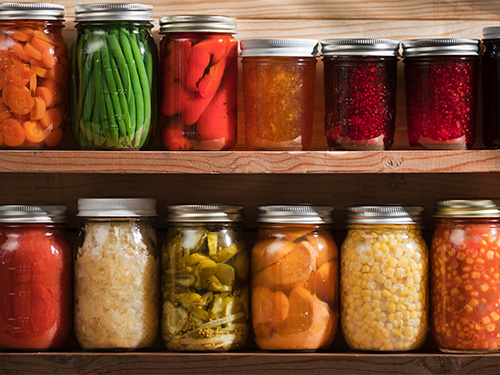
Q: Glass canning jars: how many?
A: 13